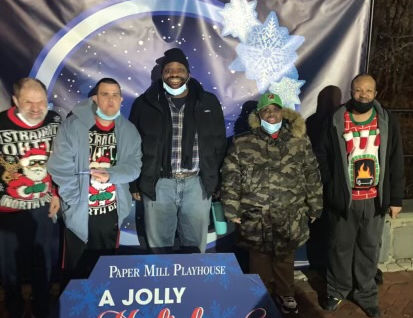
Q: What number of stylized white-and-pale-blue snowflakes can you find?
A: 3